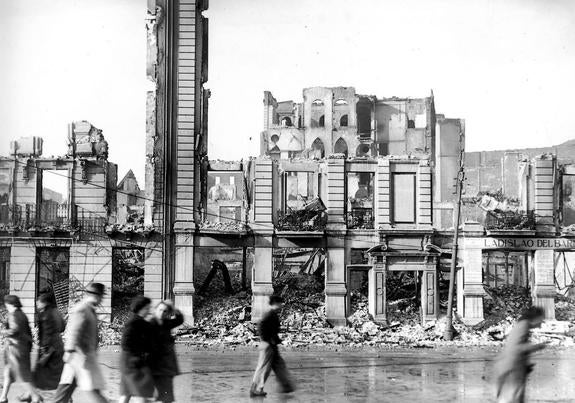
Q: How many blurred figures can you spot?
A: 7